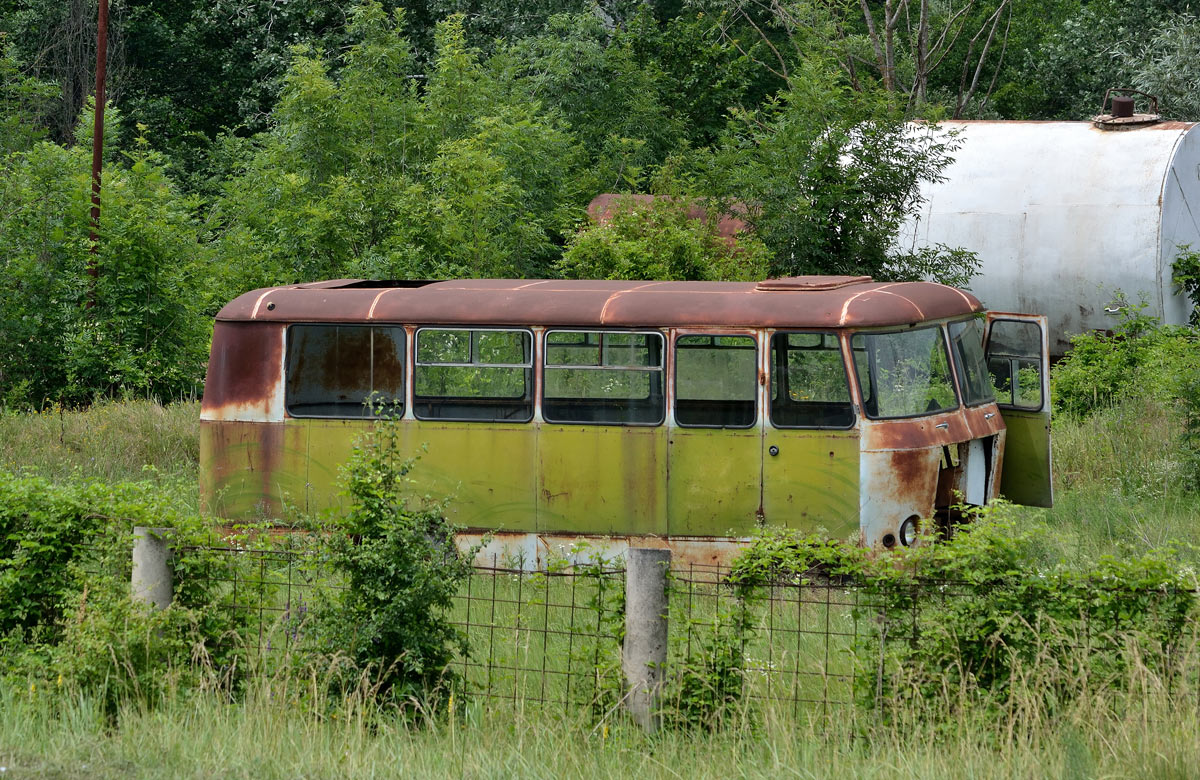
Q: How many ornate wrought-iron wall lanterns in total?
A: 0